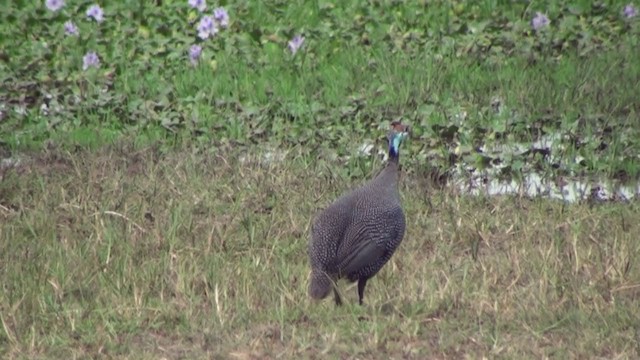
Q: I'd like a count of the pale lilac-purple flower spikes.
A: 11